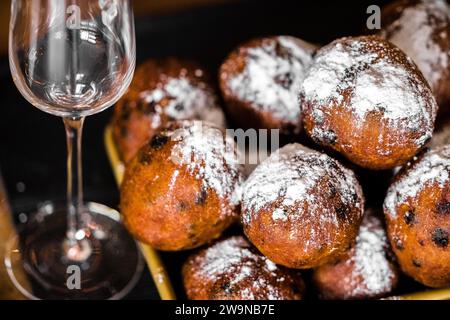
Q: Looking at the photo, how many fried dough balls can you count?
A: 9